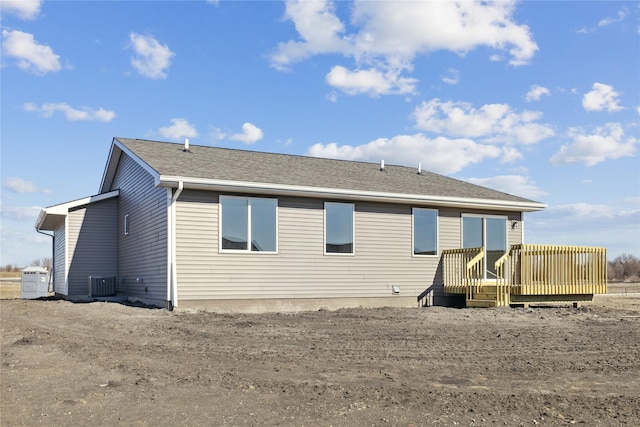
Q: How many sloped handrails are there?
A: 2